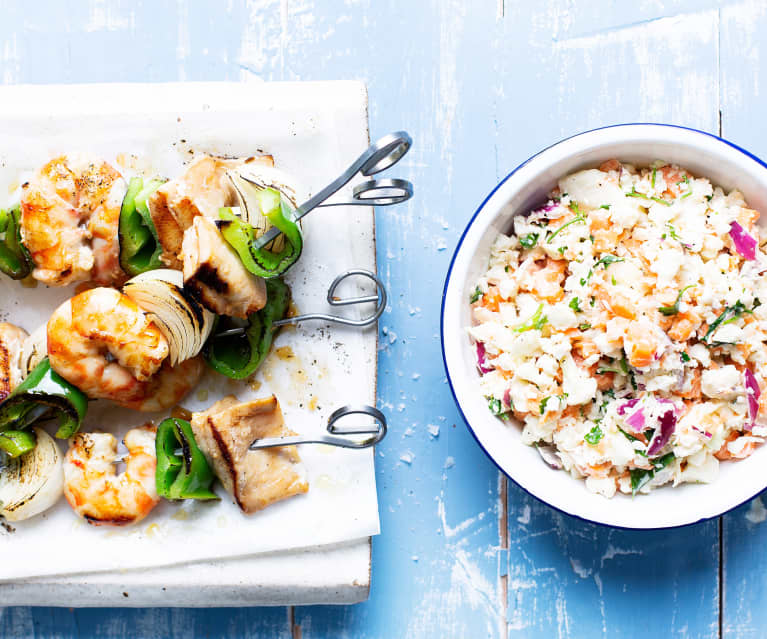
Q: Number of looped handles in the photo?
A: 4